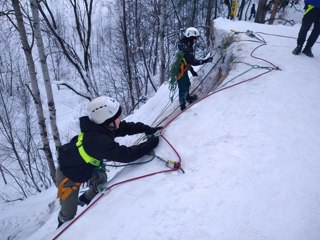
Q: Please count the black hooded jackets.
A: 2